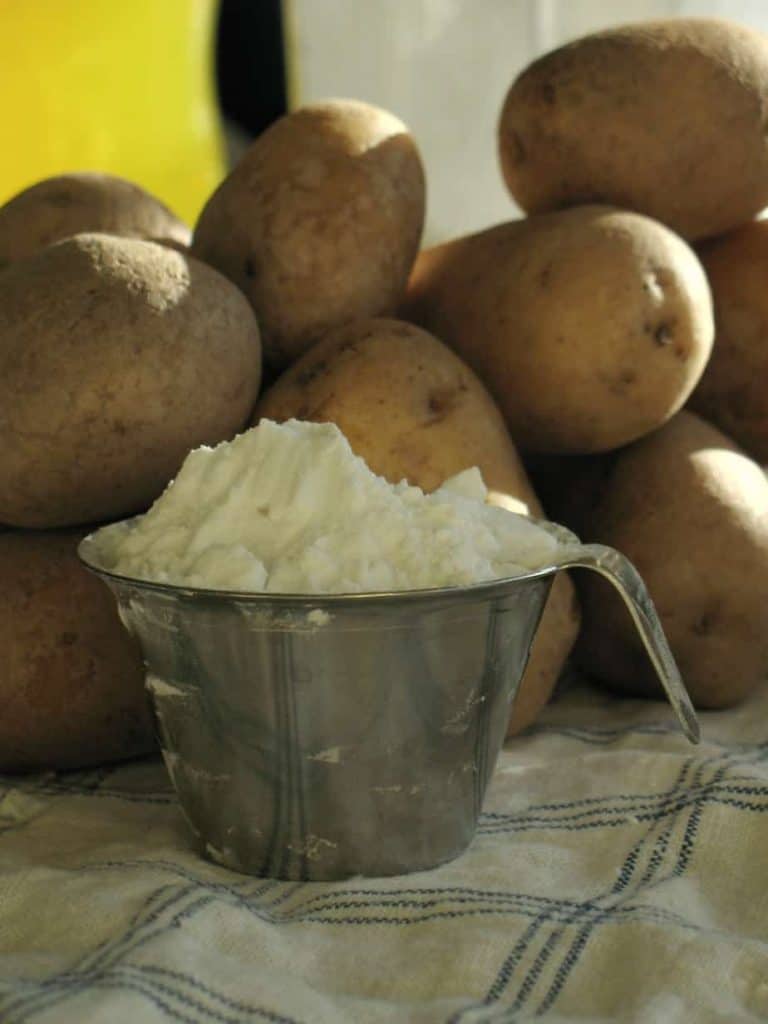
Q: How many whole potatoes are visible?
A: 9